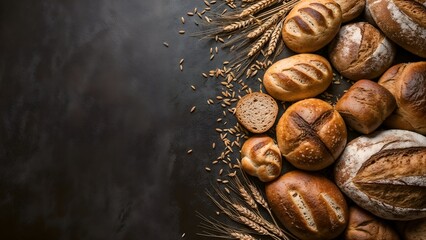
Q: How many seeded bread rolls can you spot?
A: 1